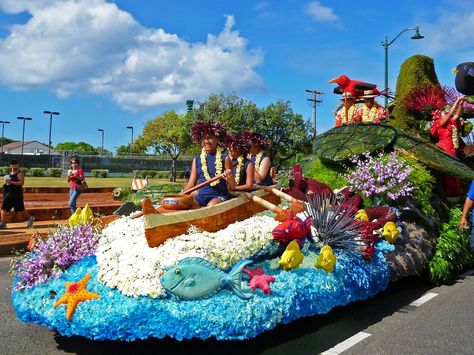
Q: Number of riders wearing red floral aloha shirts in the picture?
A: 2